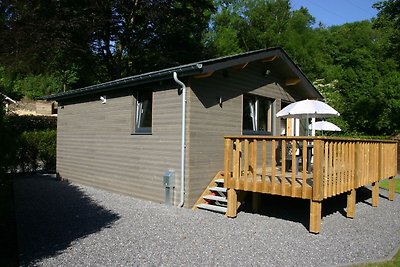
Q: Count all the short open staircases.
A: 1